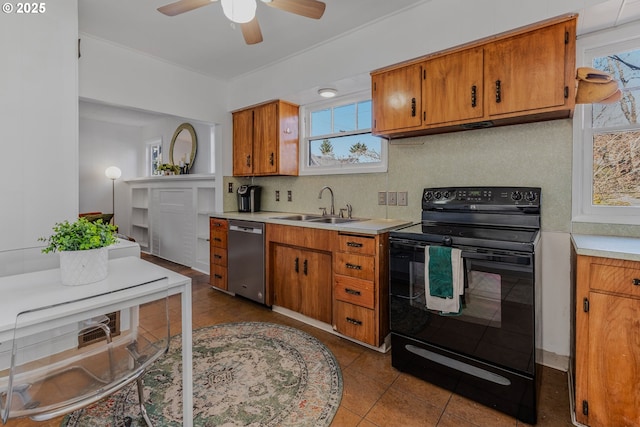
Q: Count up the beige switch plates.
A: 3